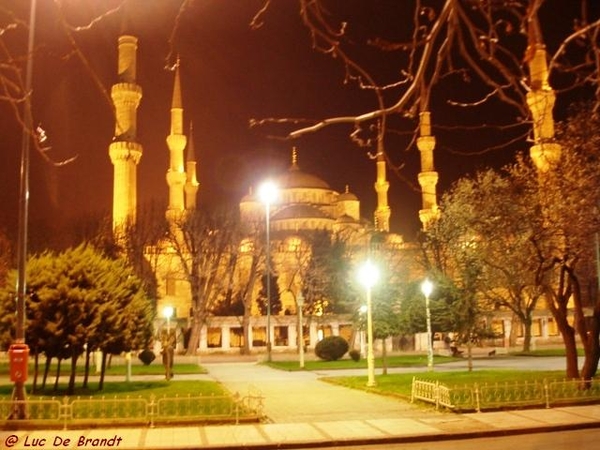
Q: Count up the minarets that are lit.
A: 6